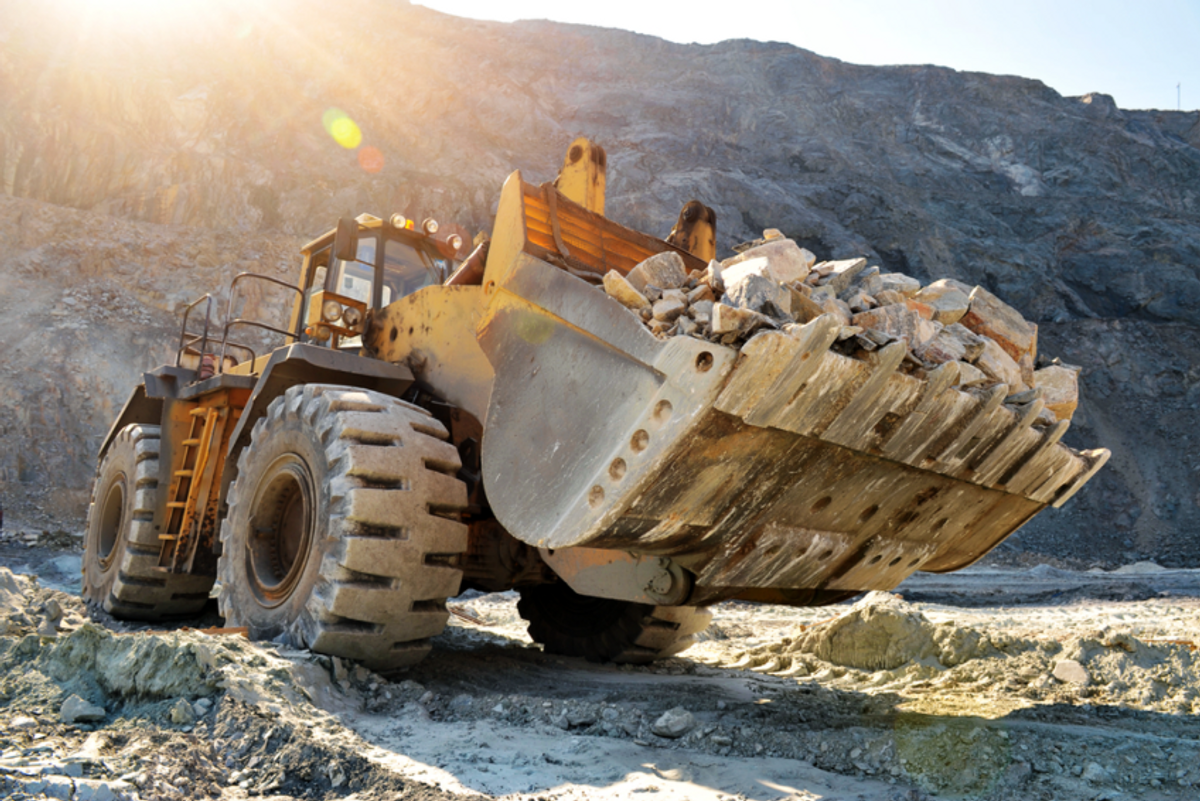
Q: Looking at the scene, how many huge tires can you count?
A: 3